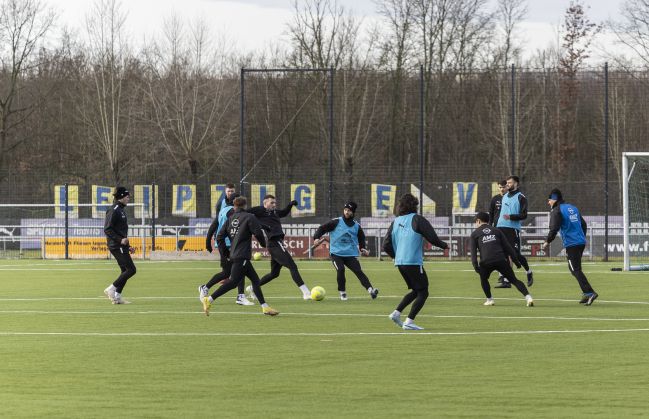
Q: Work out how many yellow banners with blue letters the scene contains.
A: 9